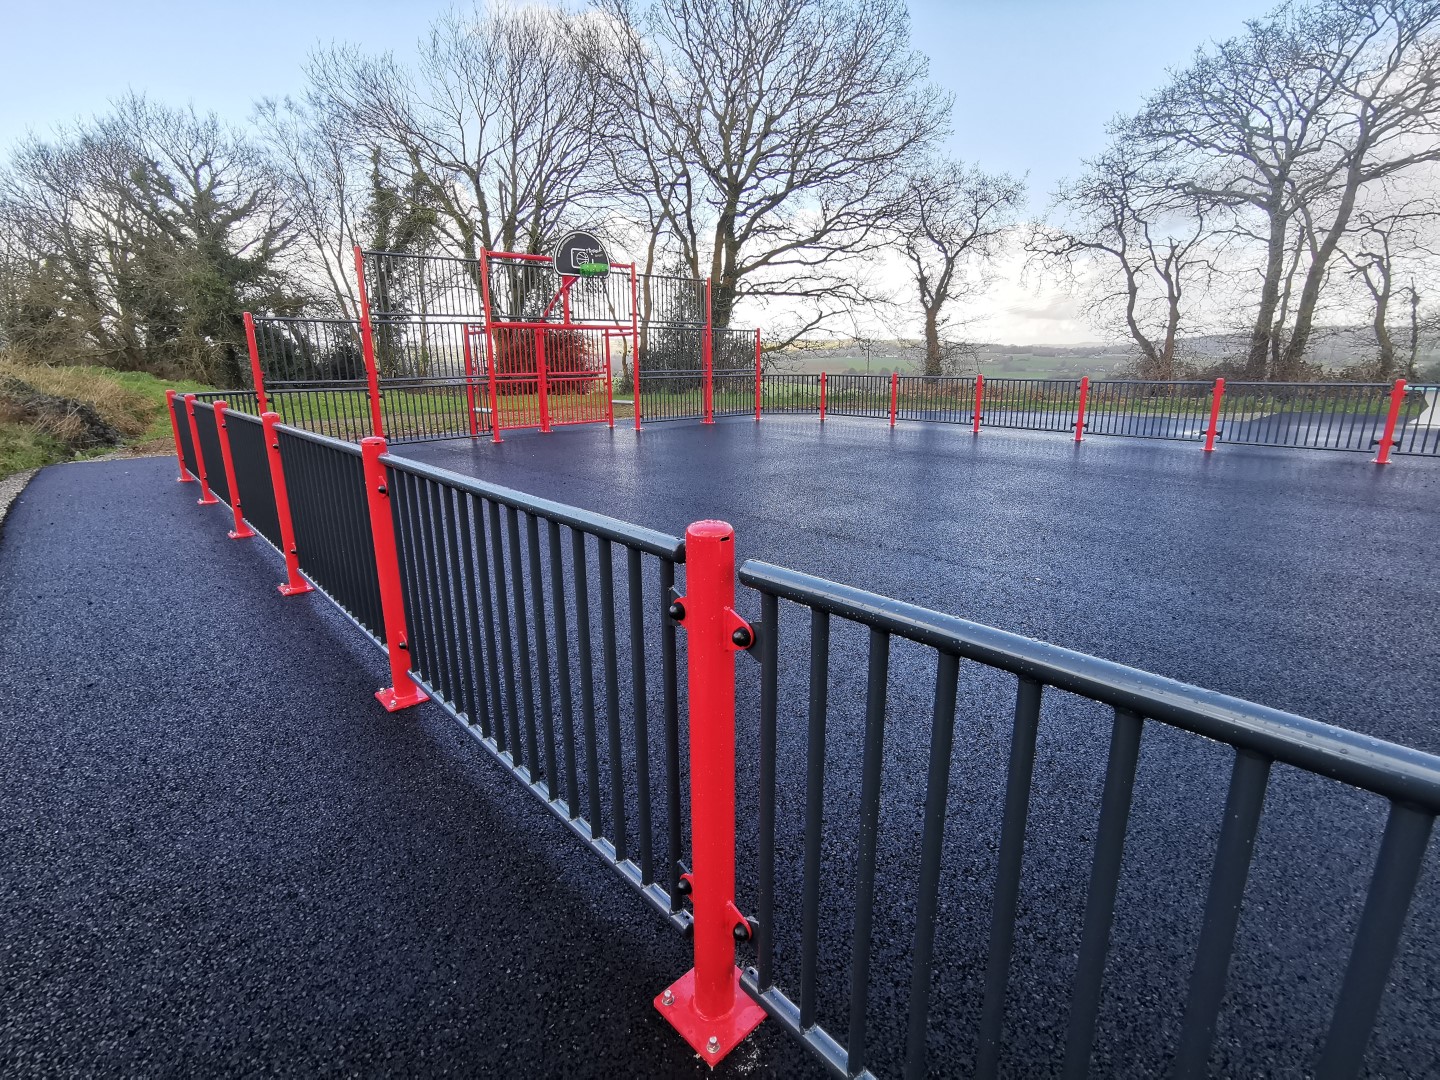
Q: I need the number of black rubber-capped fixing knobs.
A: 14